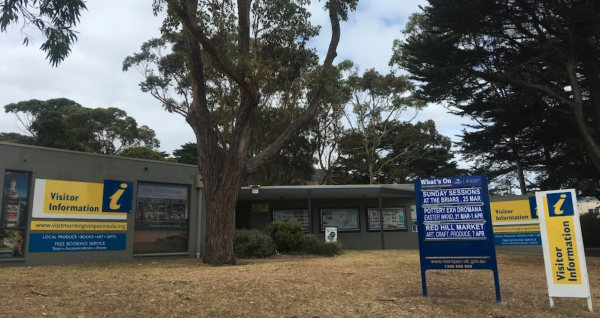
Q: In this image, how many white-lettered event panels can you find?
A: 3